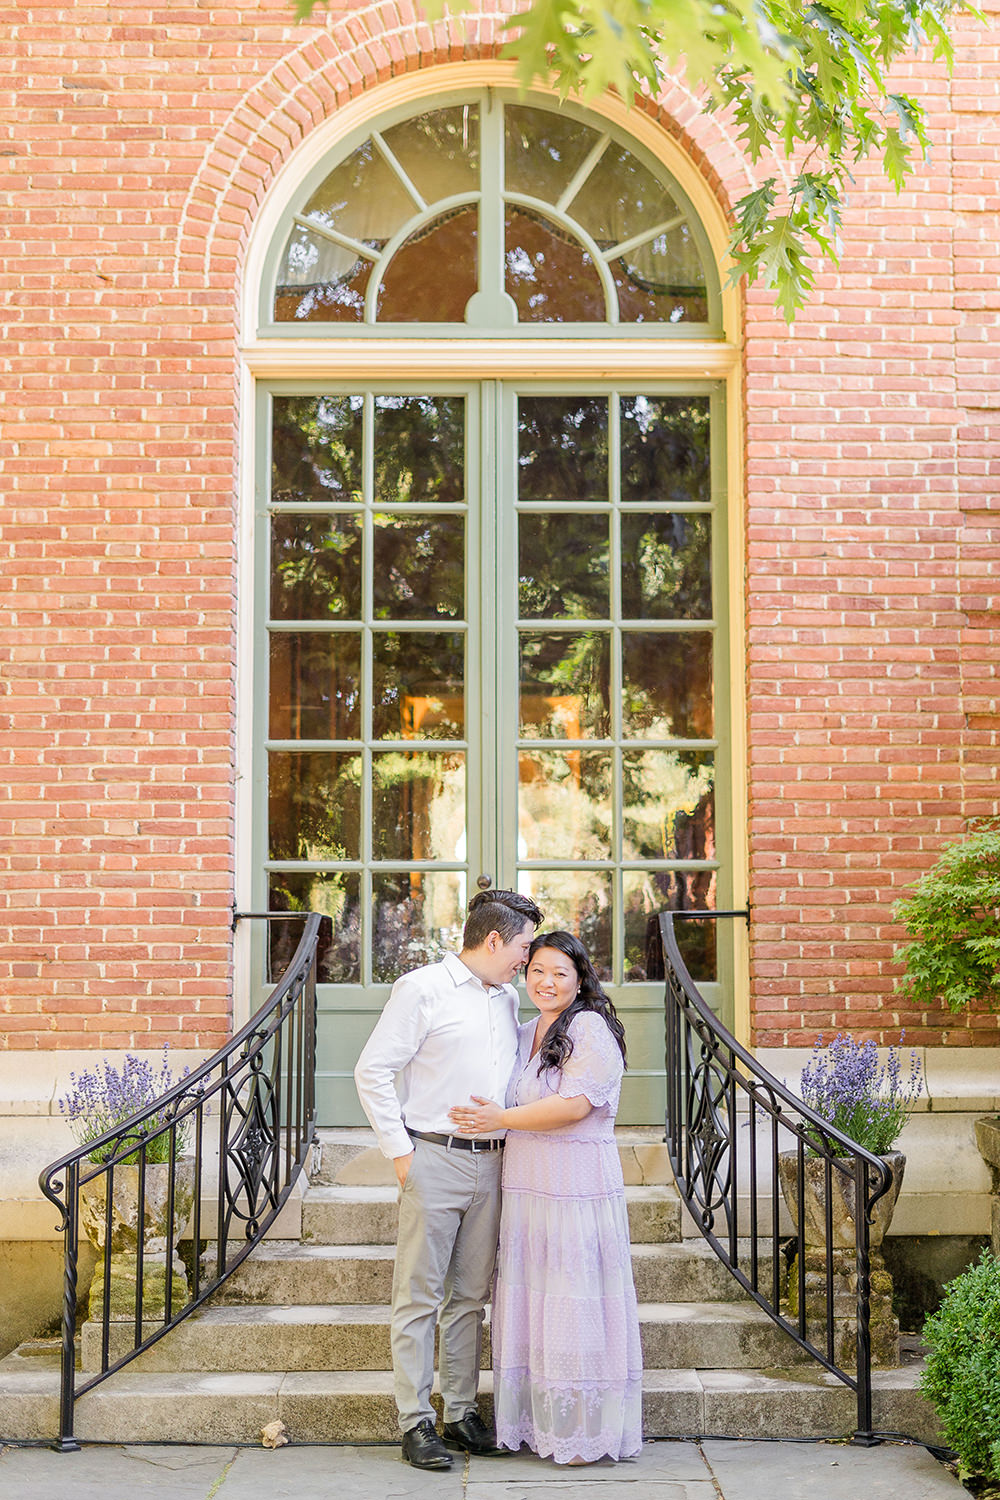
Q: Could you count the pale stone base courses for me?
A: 2